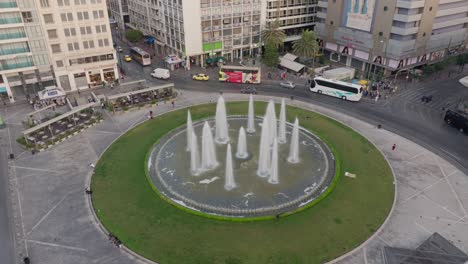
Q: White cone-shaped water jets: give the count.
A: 12